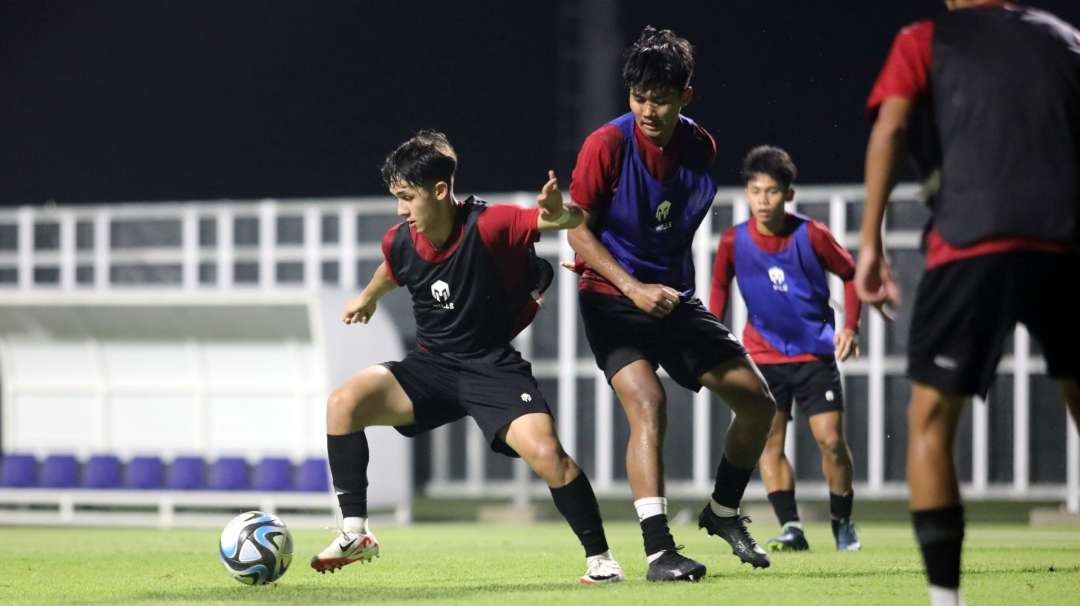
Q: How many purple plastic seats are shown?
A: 8